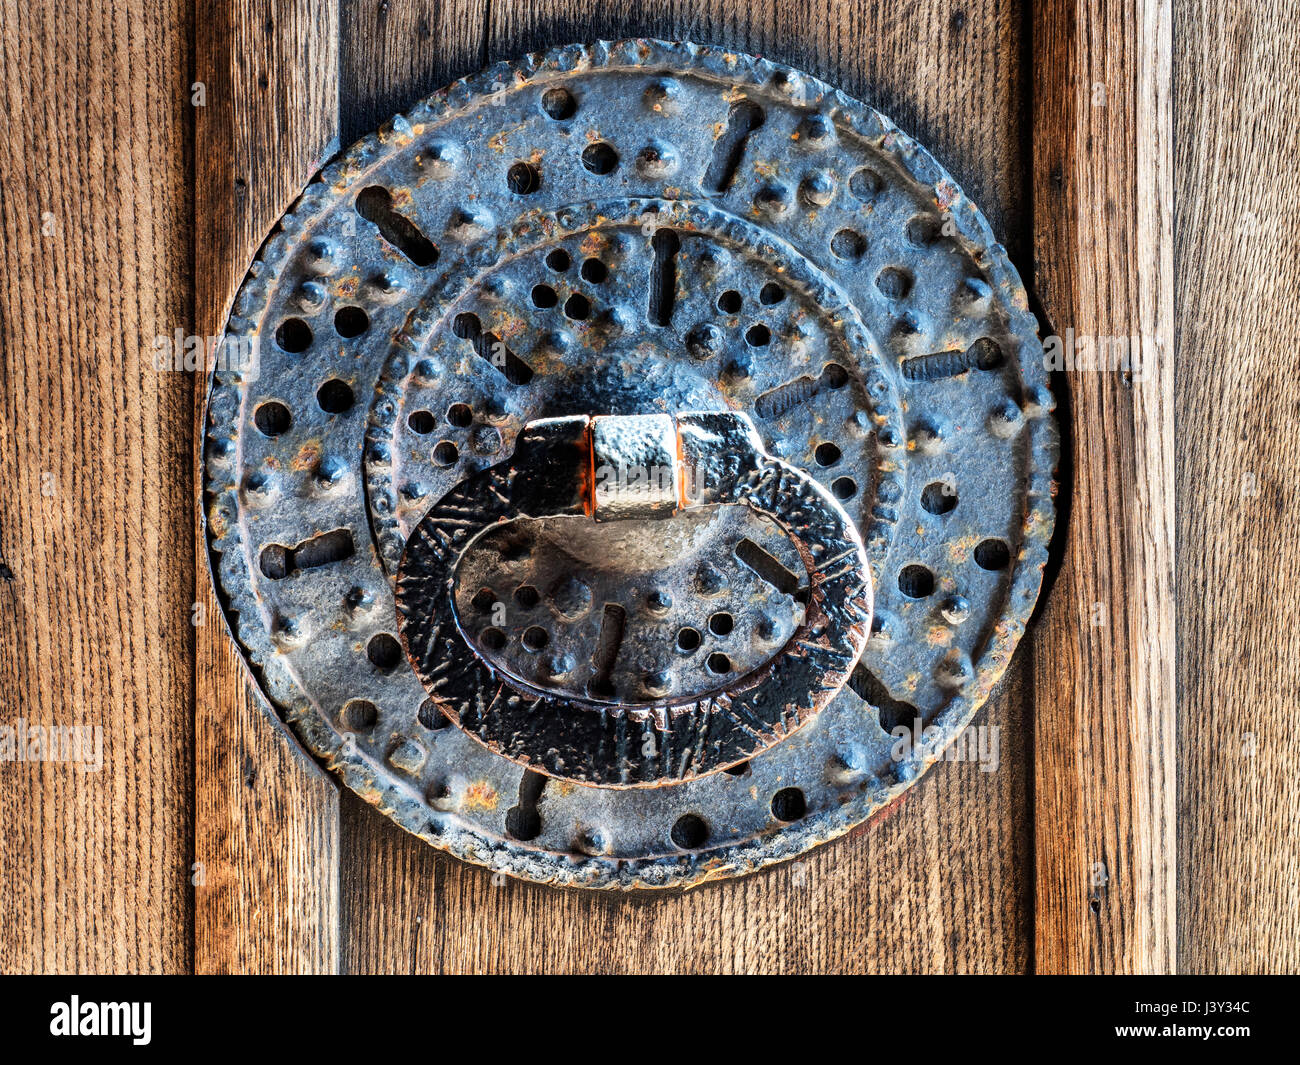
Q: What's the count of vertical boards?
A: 5